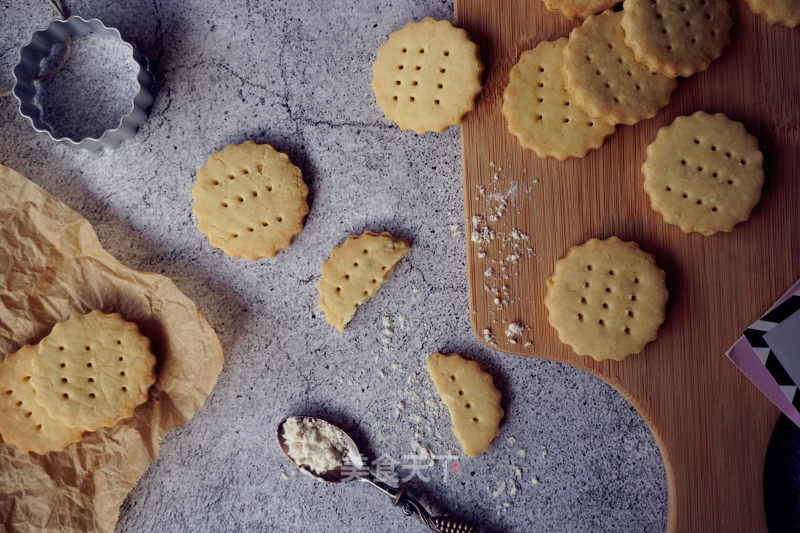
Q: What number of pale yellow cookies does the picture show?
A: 13